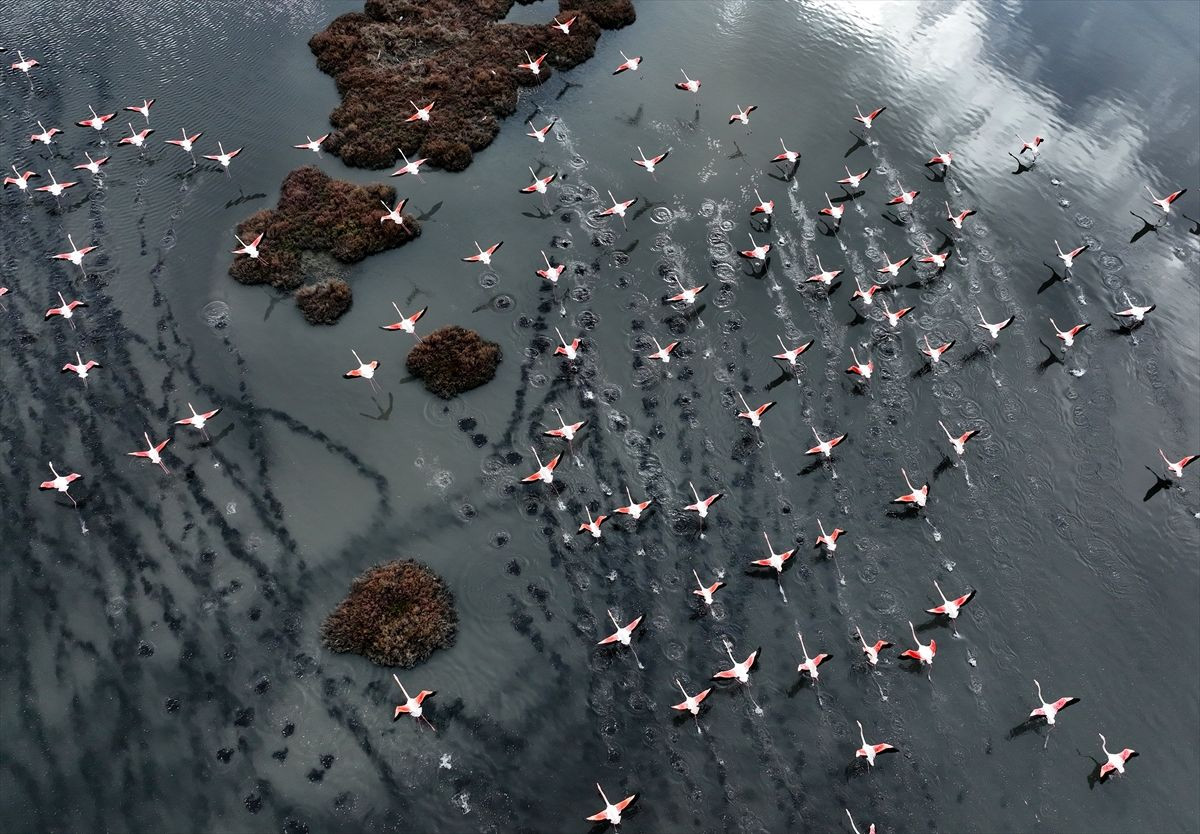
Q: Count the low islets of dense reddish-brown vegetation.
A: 5